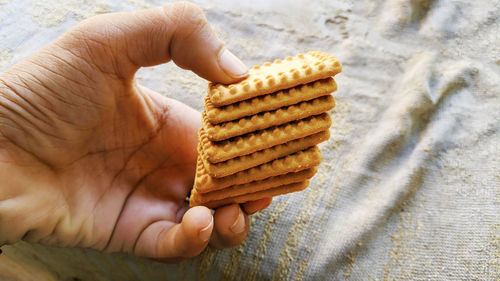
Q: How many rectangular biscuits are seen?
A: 8